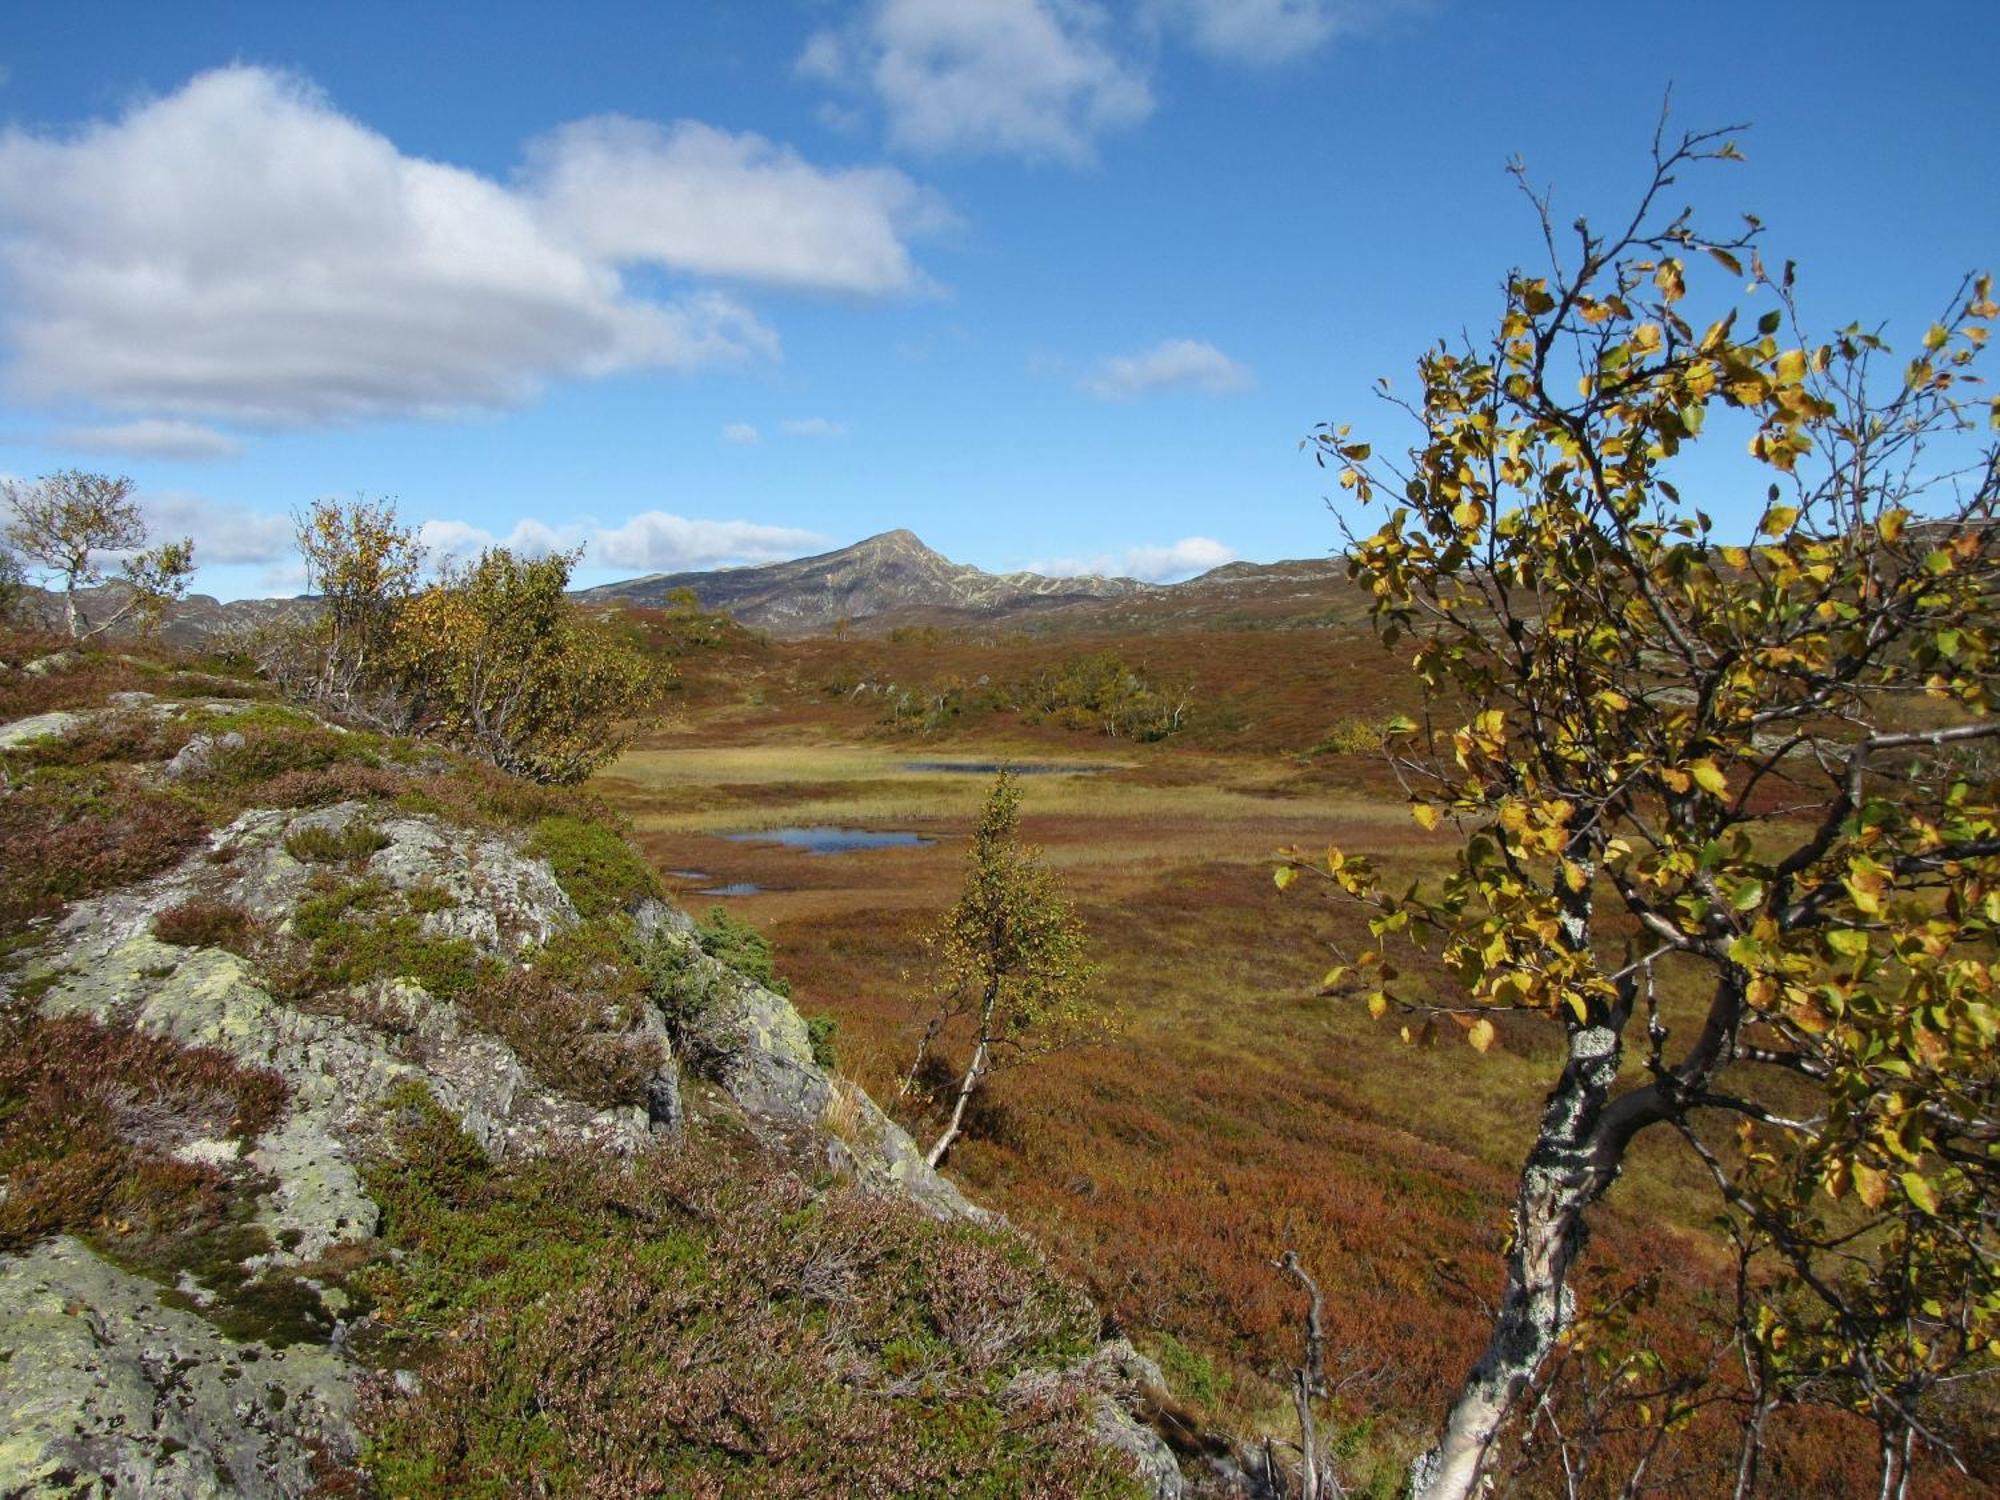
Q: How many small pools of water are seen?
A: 4